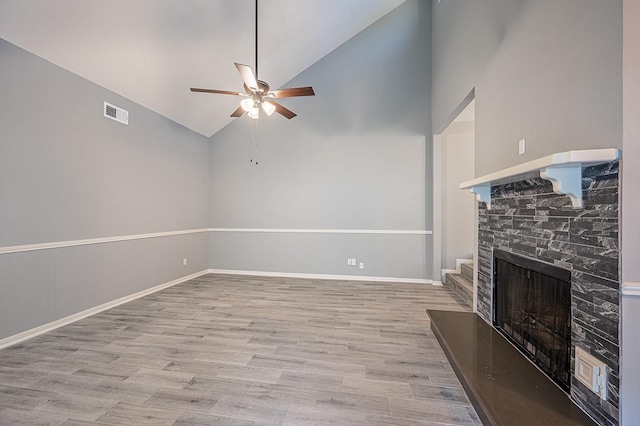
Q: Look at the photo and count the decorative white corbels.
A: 2